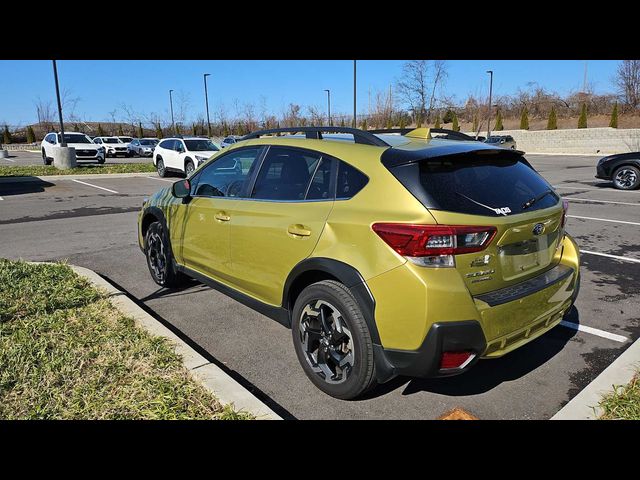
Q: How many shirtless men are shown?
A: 0